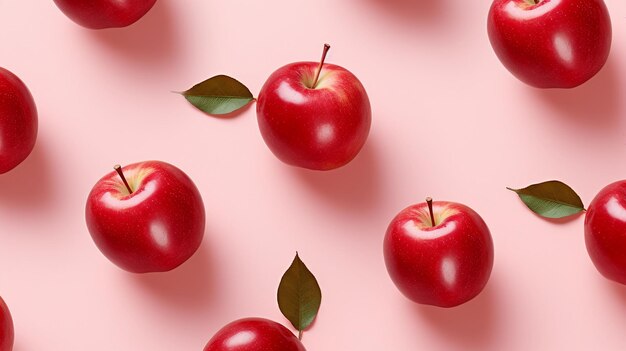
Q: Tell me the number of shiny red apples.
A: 9